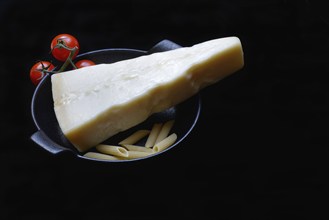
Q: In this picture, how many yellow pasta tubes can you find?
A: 8